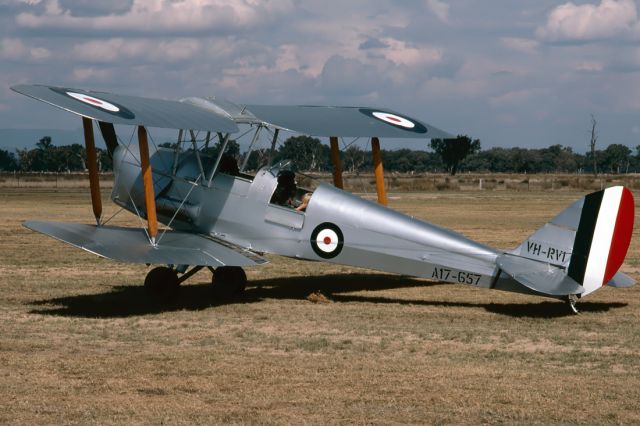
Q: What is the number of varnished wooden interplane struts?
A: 4